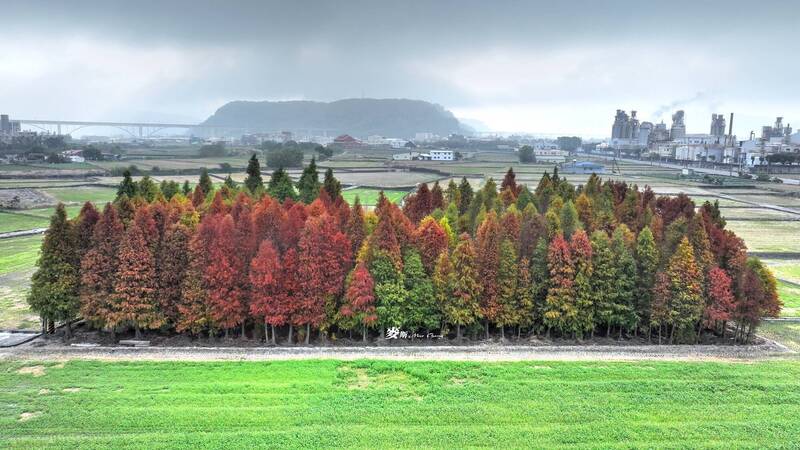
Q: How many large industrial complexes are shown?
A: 1